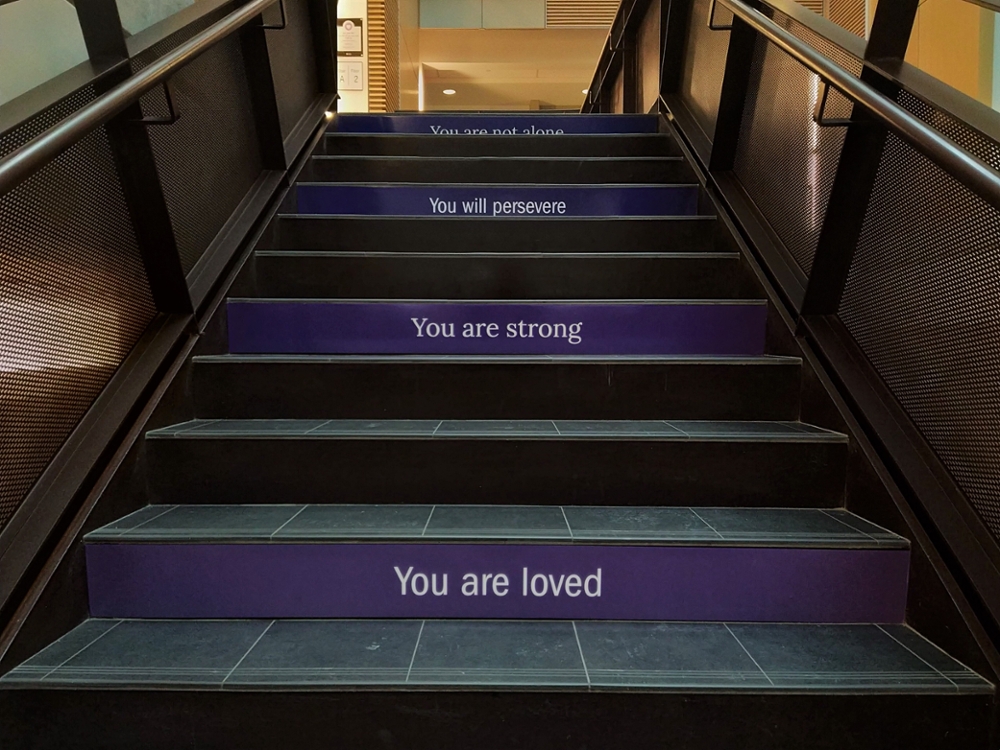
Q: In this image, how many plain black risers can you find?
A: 7